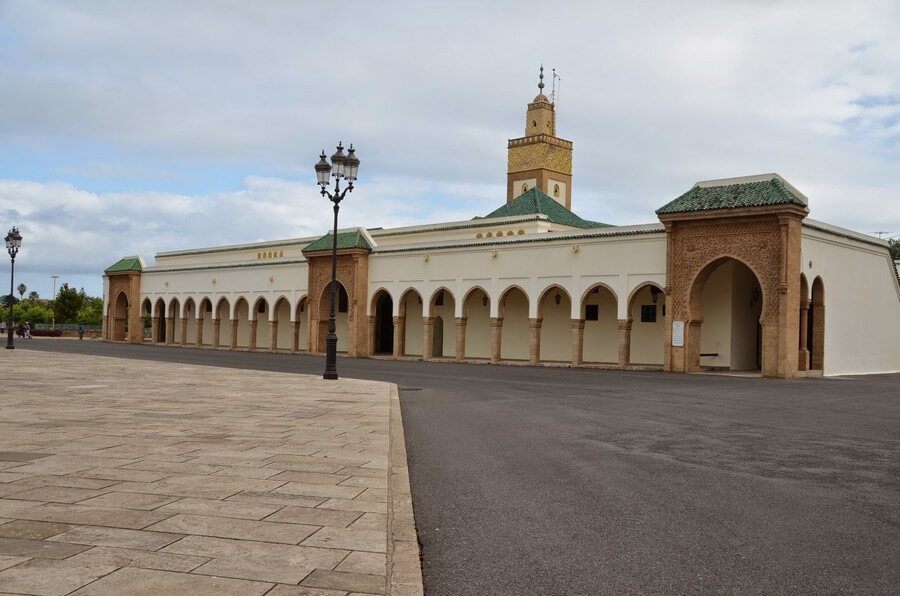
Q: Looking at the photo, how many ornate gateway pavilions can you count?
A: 3